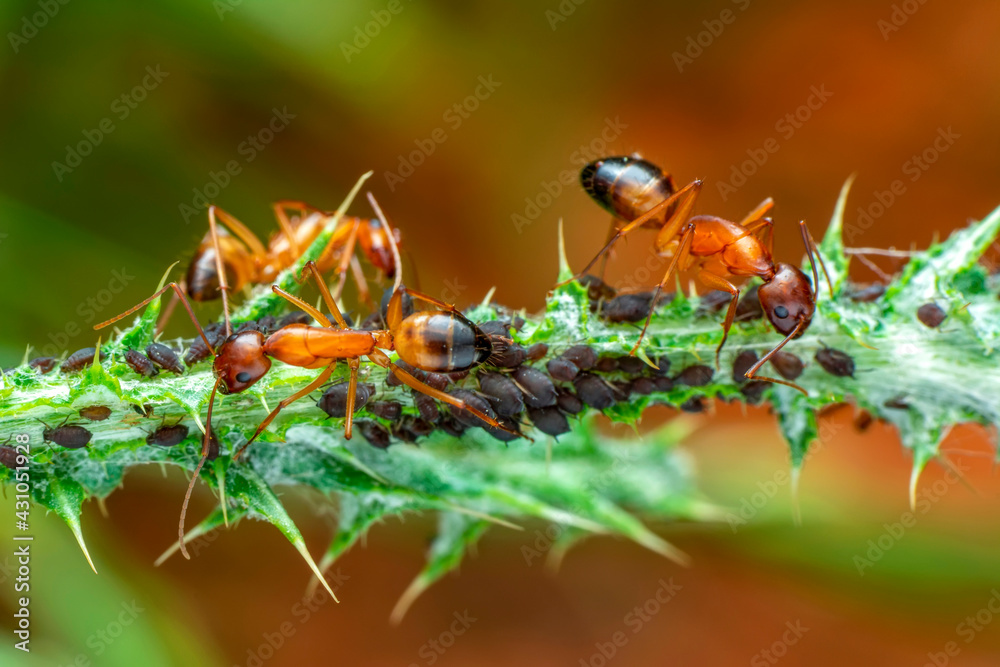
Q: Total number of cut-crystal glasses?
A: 0